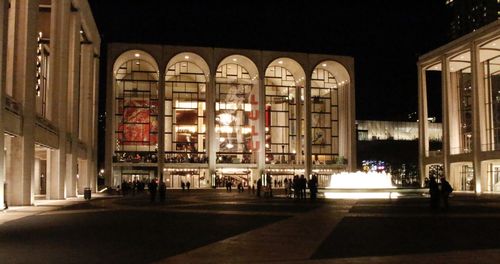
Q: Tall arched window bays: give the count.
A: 5